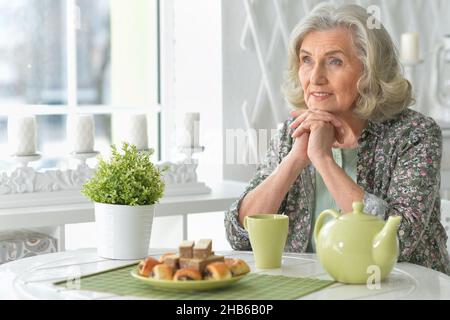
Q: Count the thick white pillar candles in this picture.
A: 5